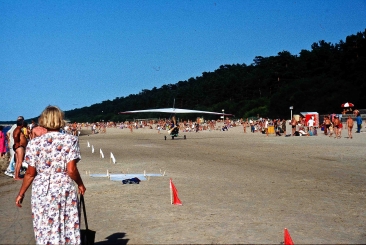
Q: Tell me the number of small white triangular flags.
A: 4